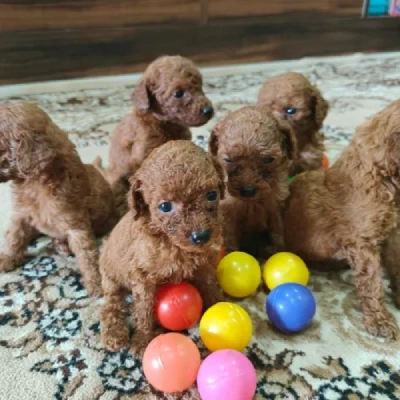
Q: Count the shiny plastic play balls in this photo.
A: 7